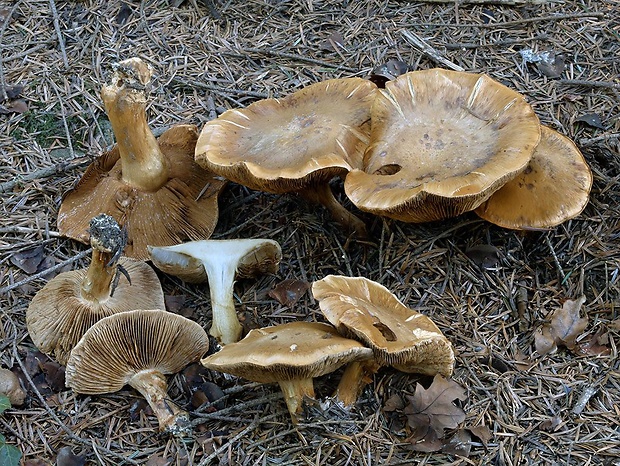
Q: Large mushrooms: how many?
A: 9